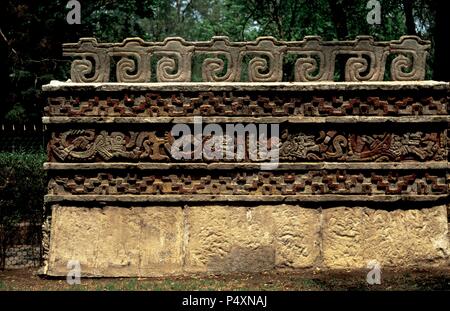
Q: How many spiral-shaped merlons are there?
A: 8